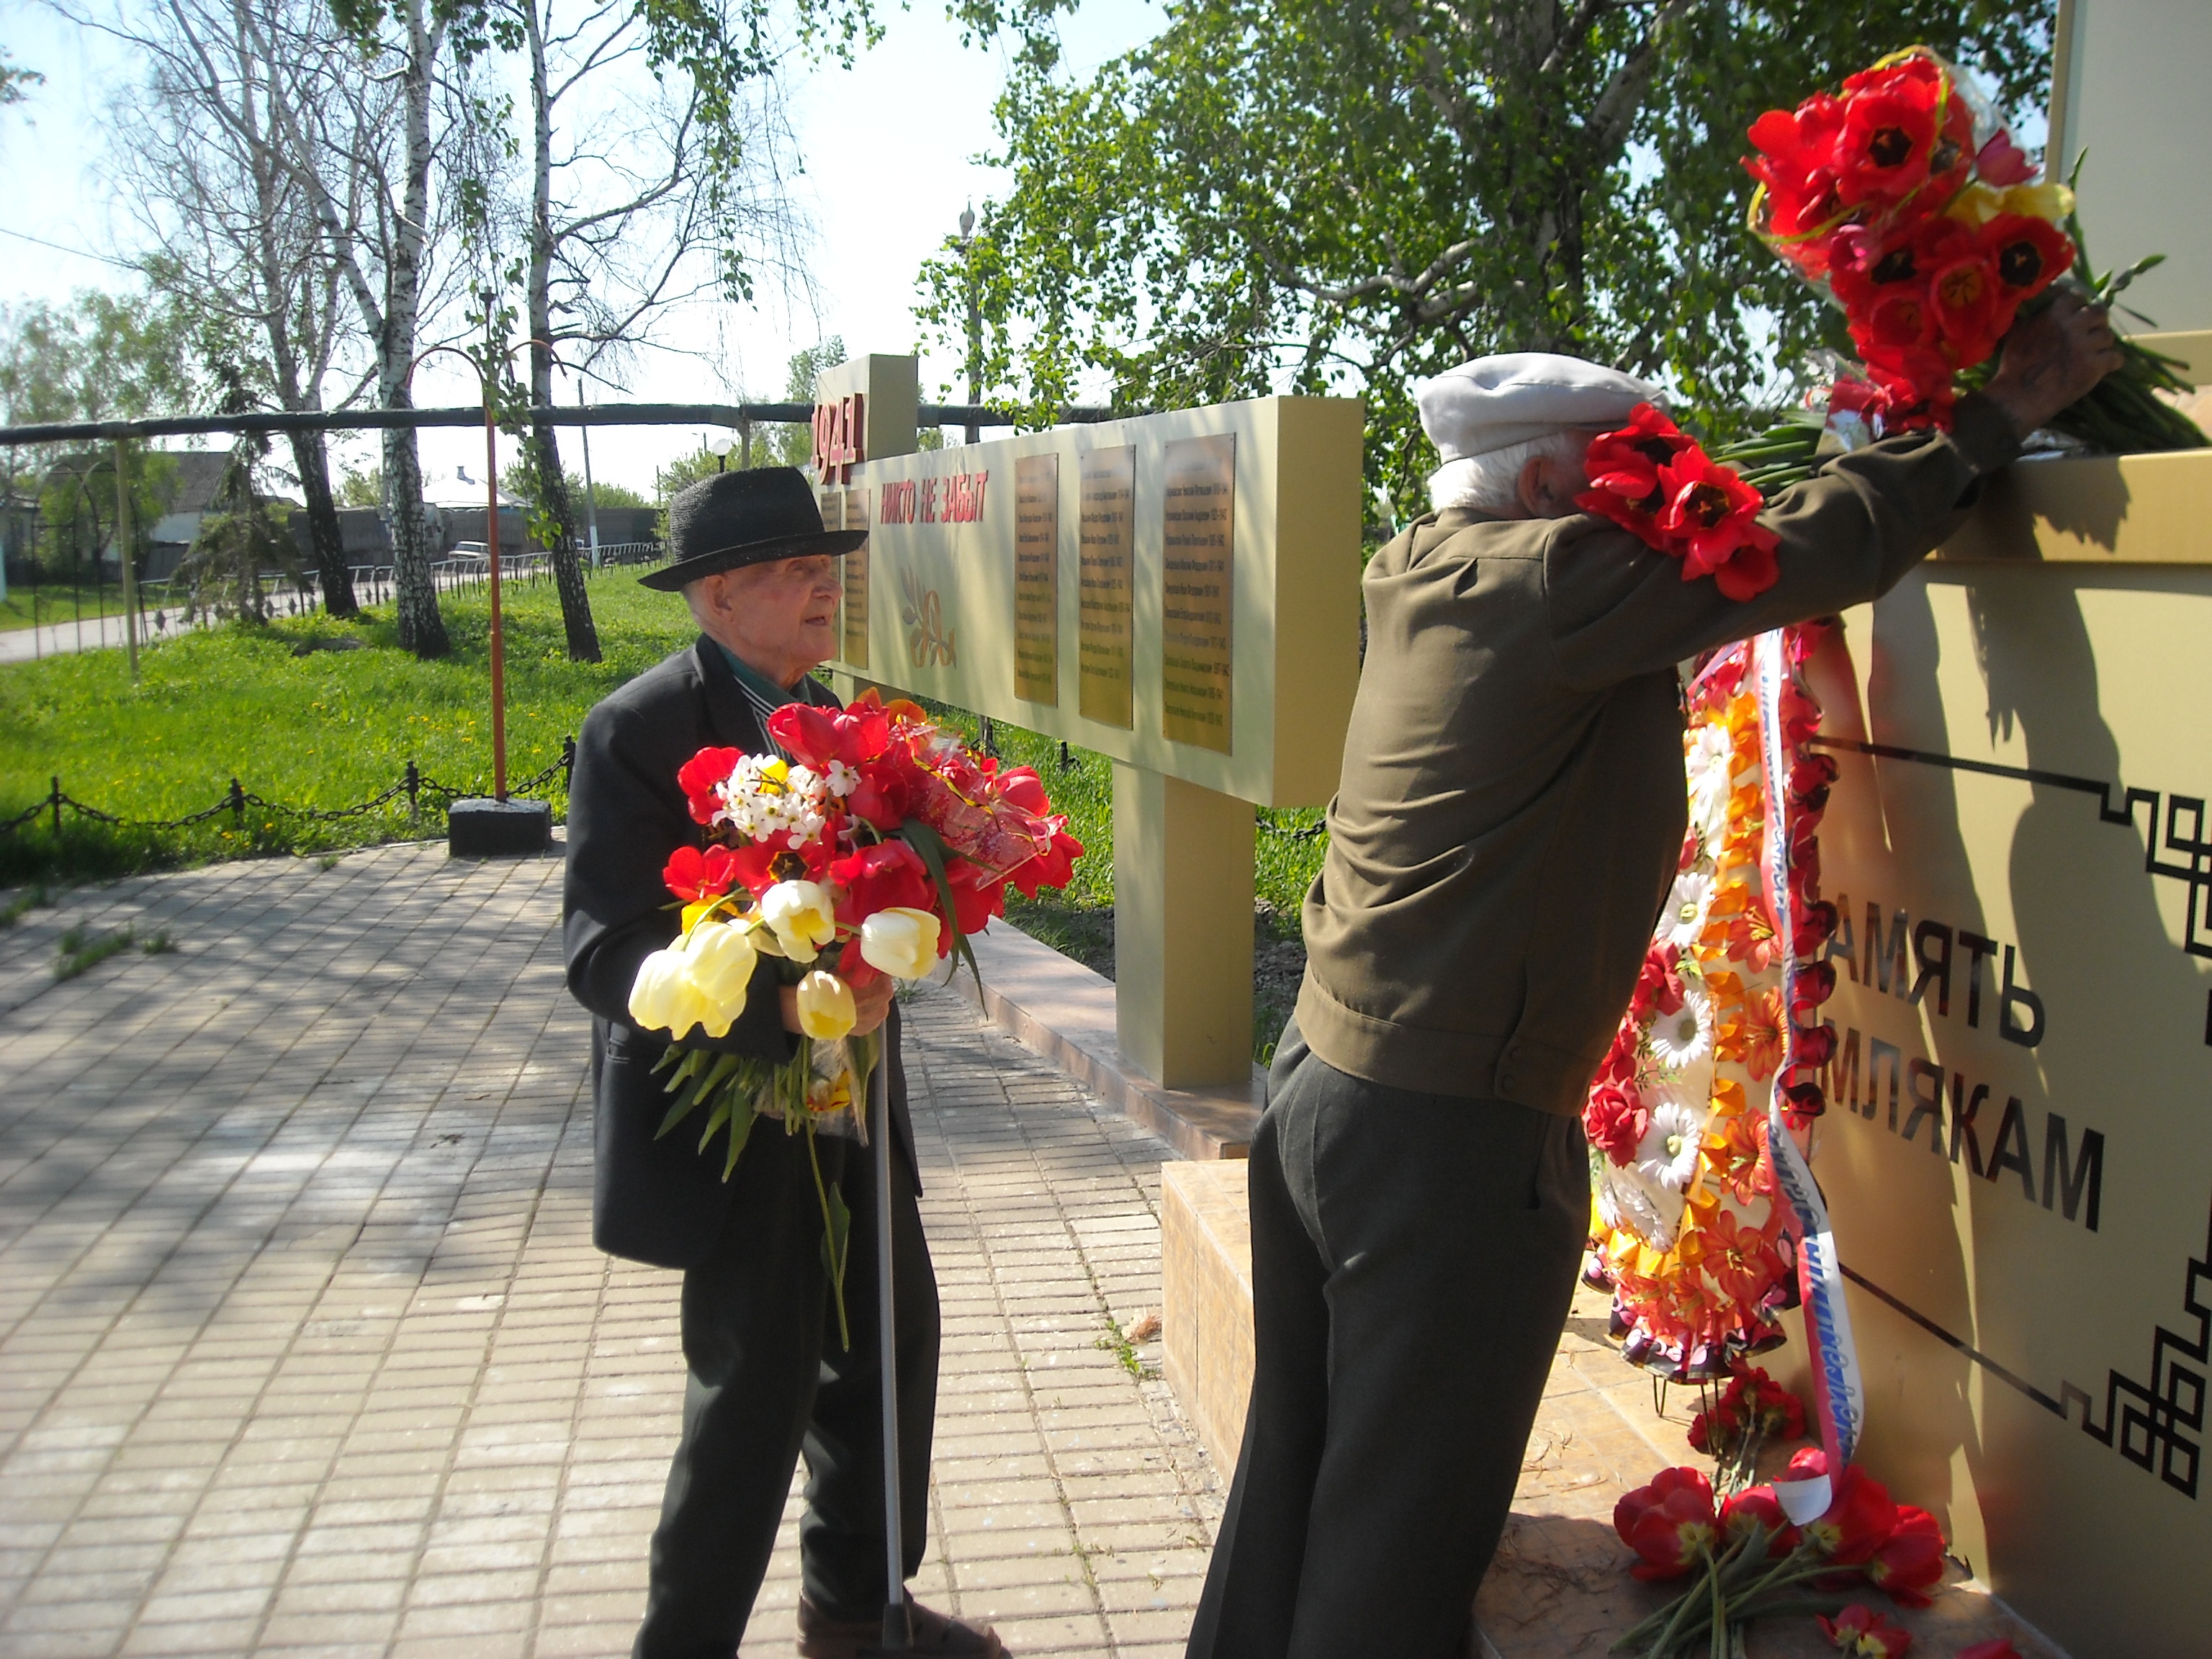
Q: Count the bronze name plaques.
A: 5